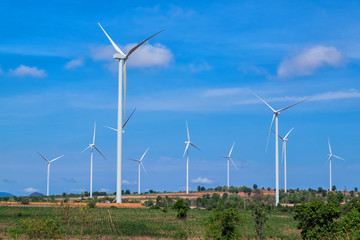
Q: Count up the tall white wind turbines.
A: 10